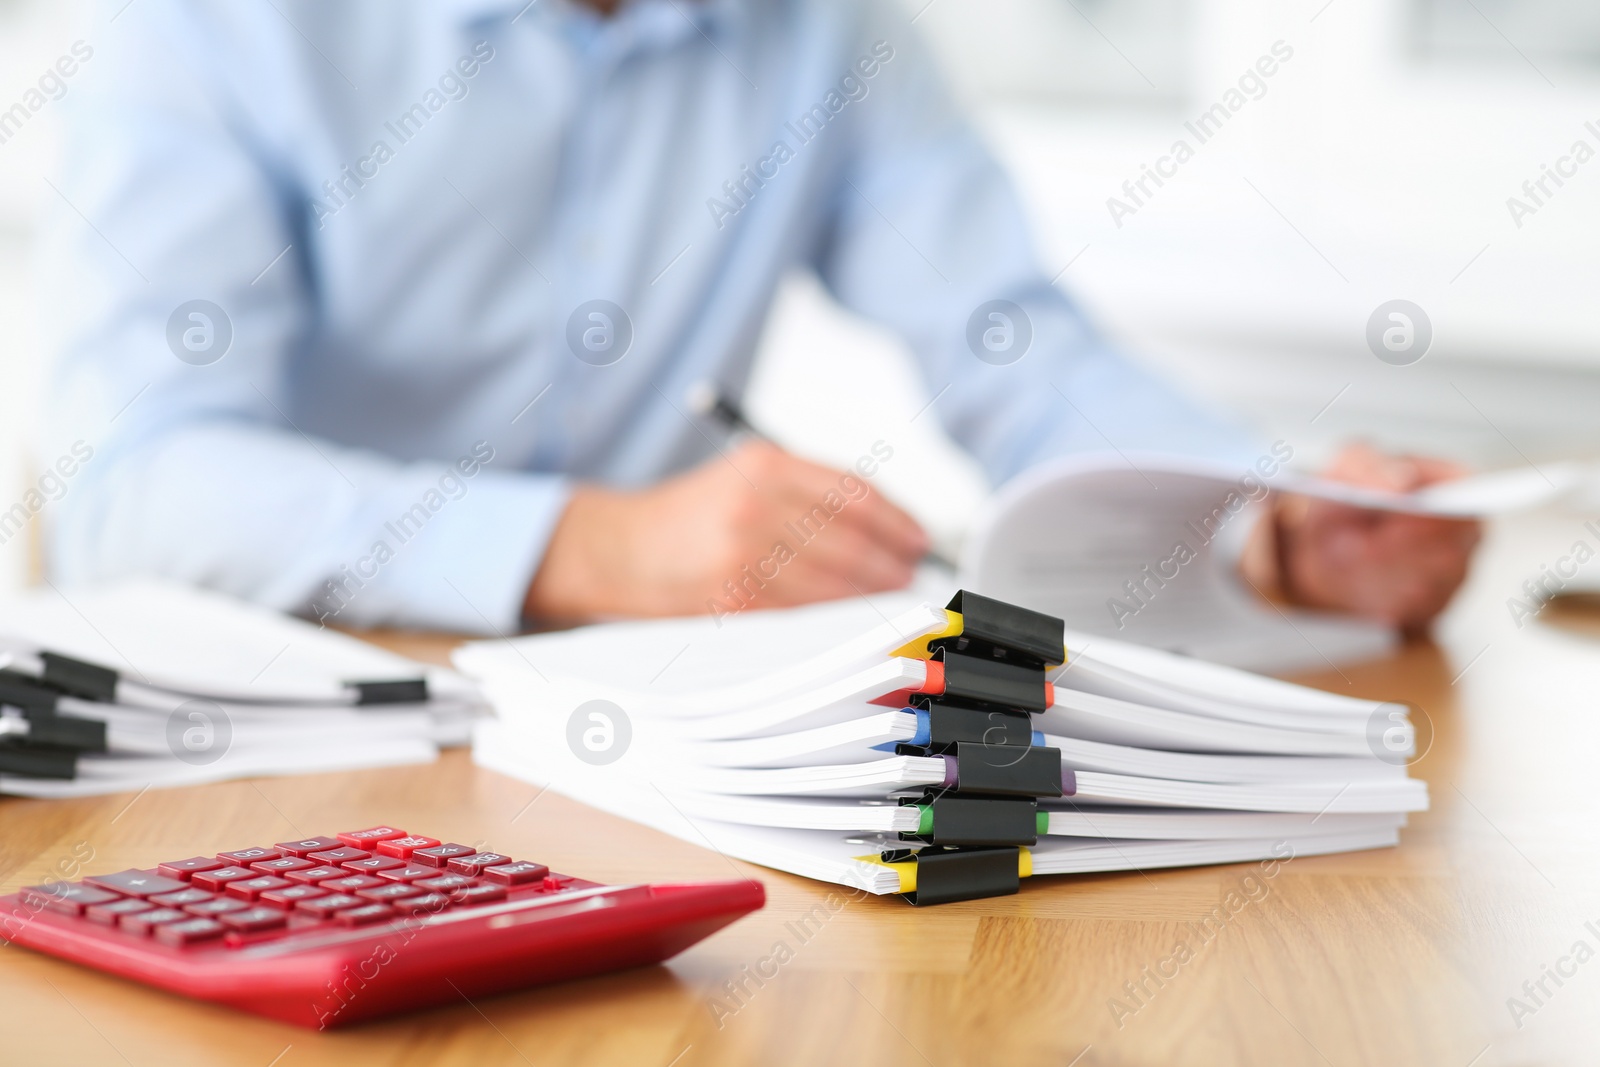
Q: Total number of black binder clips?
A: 11